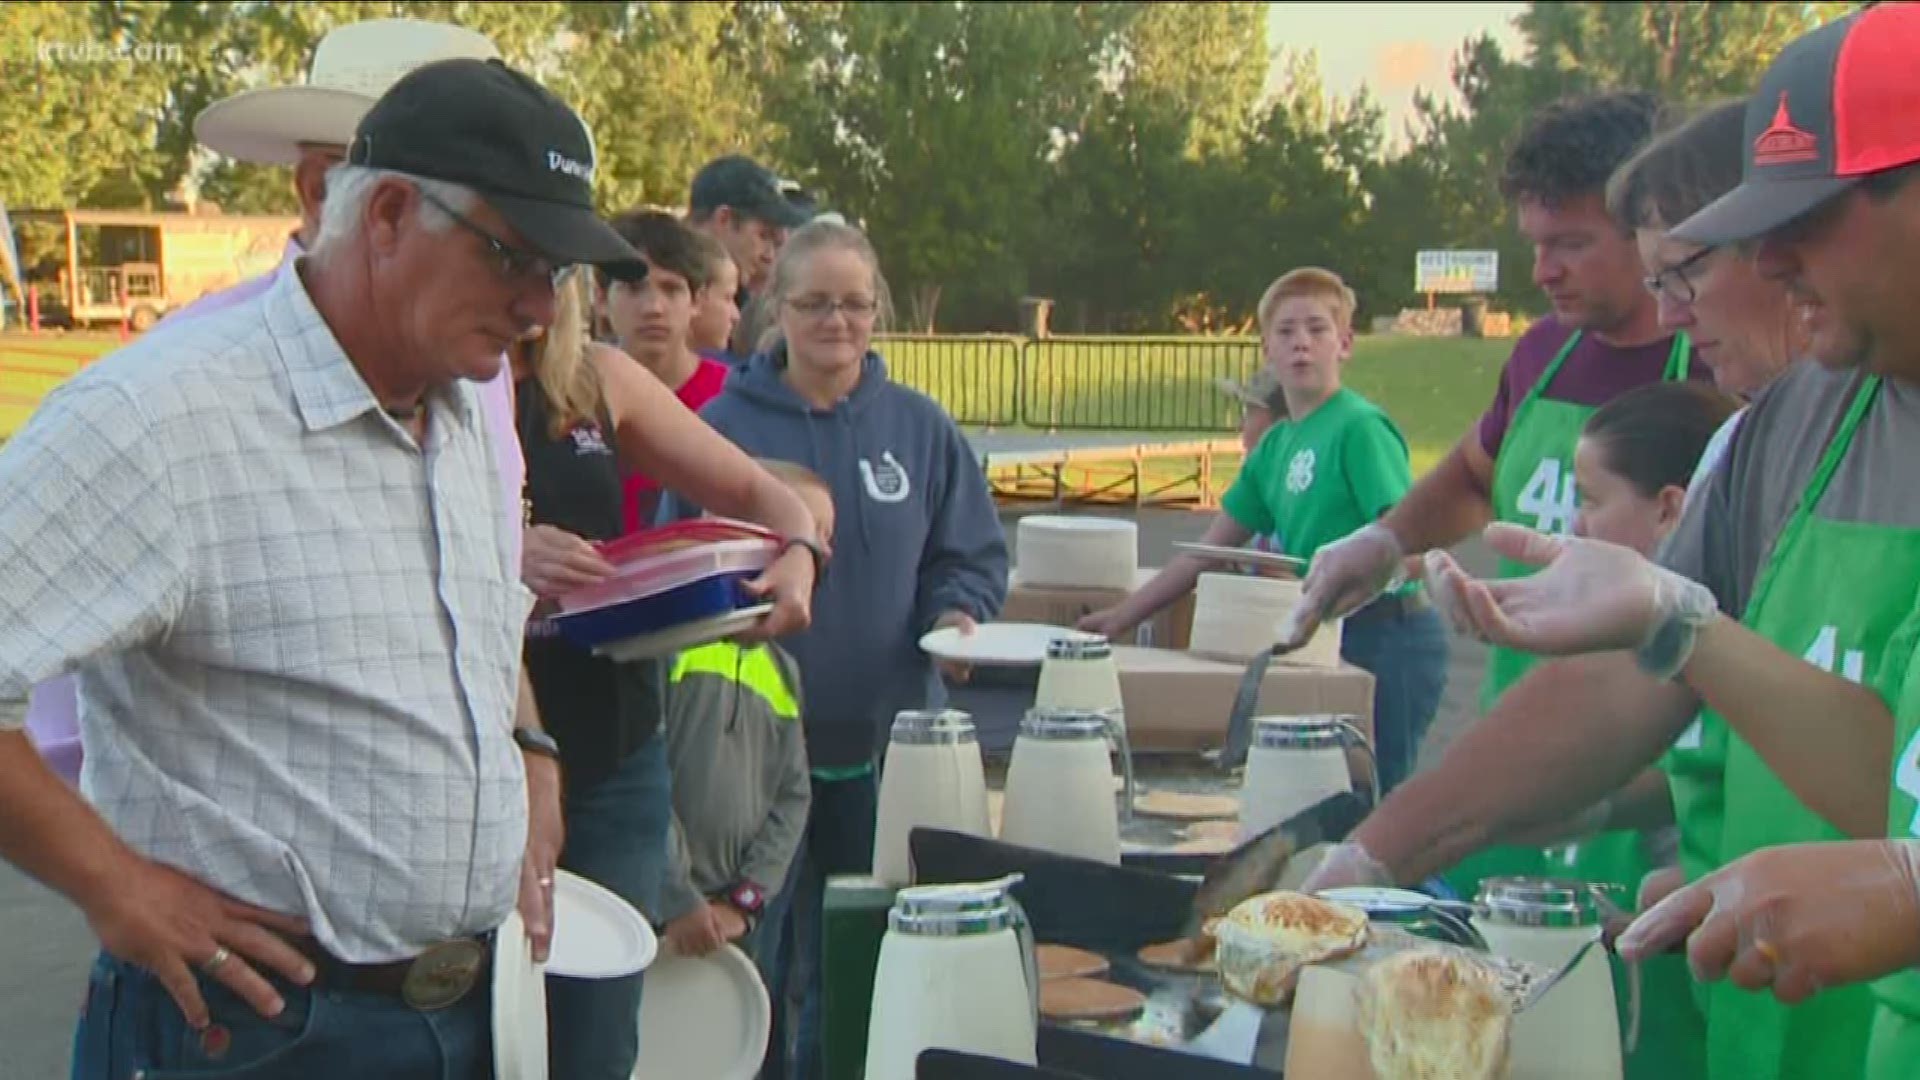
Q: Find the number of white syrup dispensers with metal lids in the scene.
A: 7